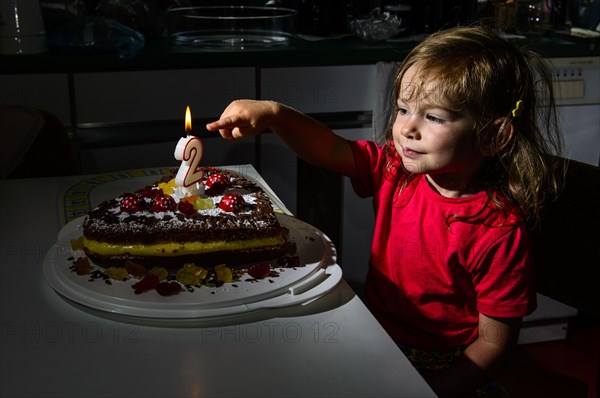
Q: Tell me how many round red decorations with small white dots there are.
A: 4